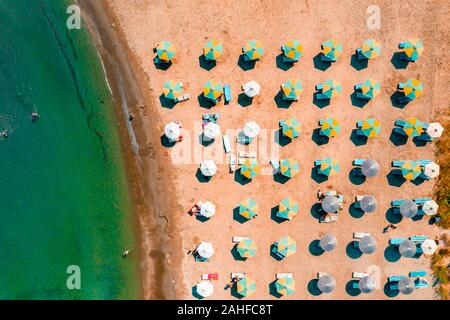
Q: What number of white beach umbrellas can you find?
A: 12